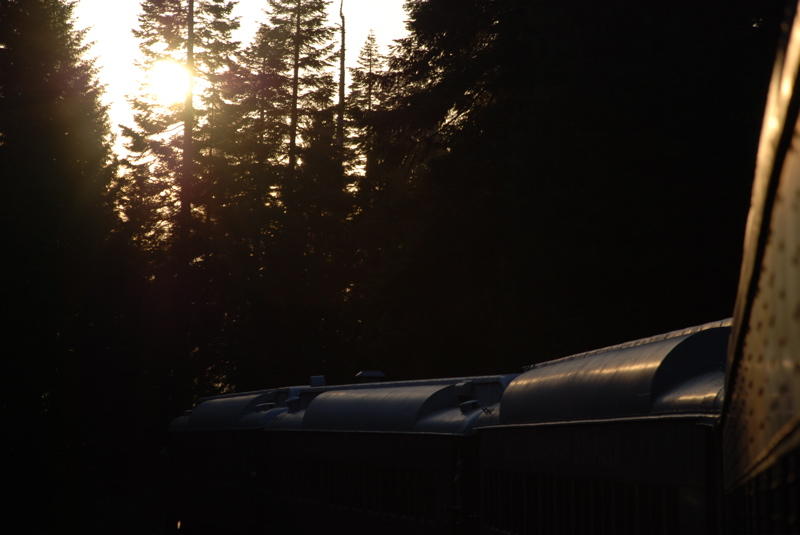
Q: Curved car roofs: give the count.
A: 3